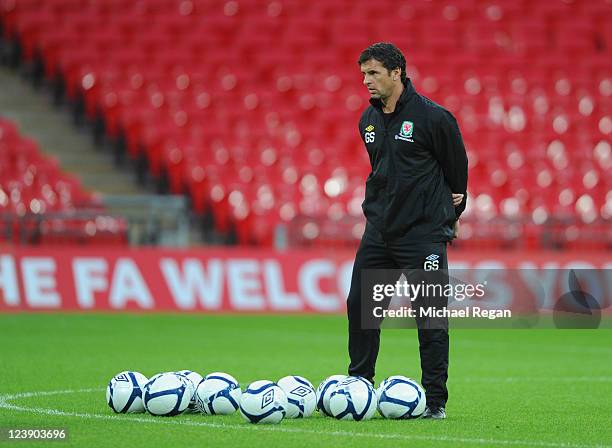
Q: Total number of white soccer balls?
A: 9